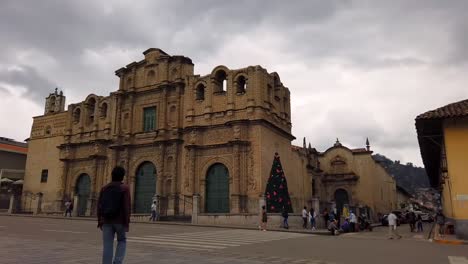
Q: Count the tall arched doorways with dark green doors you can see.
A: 3